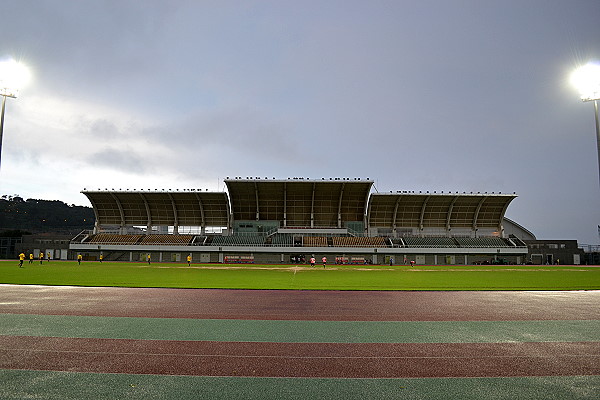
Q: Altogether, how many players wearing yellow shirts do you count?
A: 8